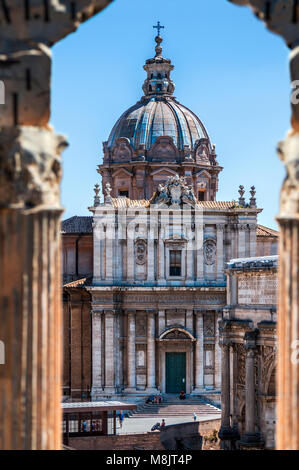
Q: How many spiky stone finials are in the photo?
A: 4